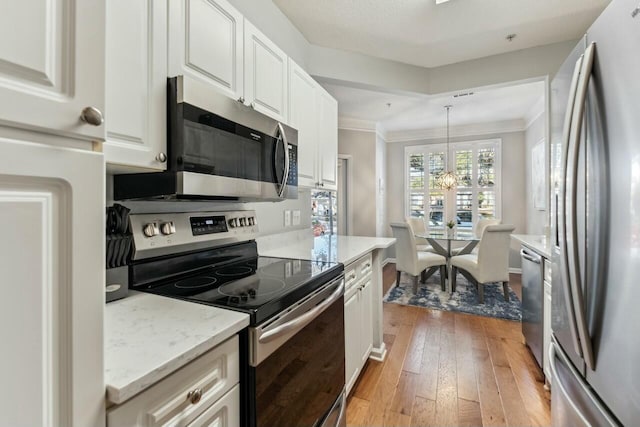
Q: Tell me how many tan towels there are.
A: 0